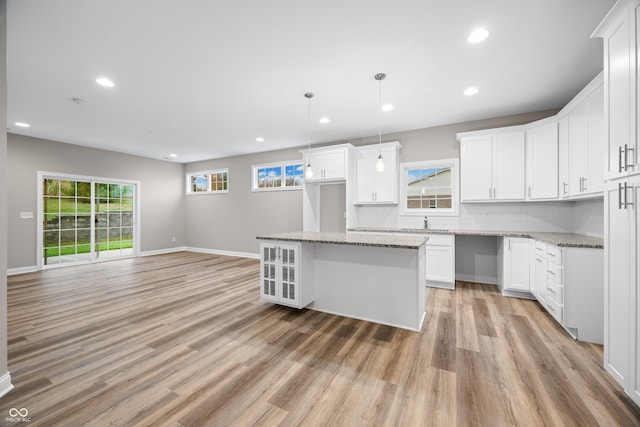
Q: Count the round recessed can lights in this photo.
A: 8